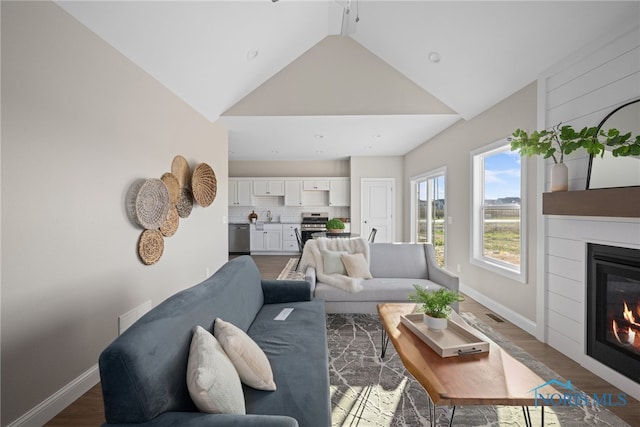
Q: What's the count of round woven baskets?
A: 7